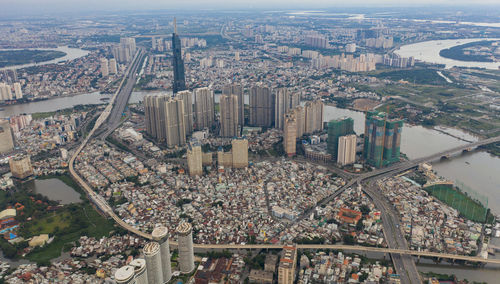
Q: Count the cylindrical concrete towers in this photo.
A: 5